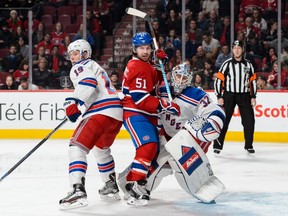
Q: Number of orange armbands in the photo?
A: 2